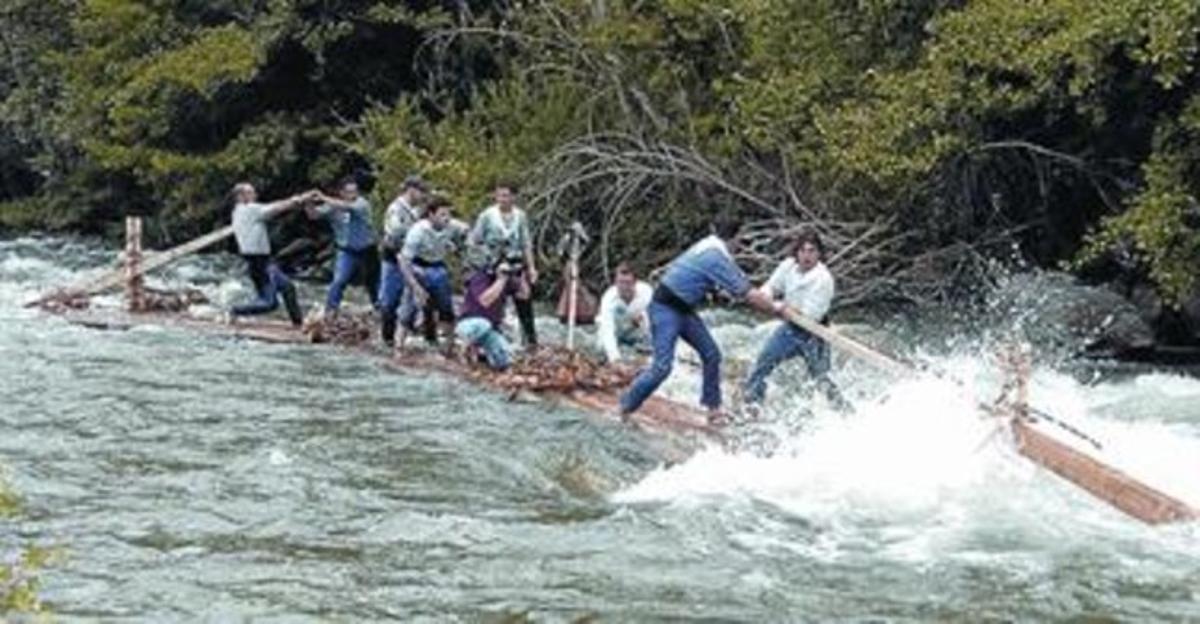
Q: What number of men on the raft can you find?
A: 9